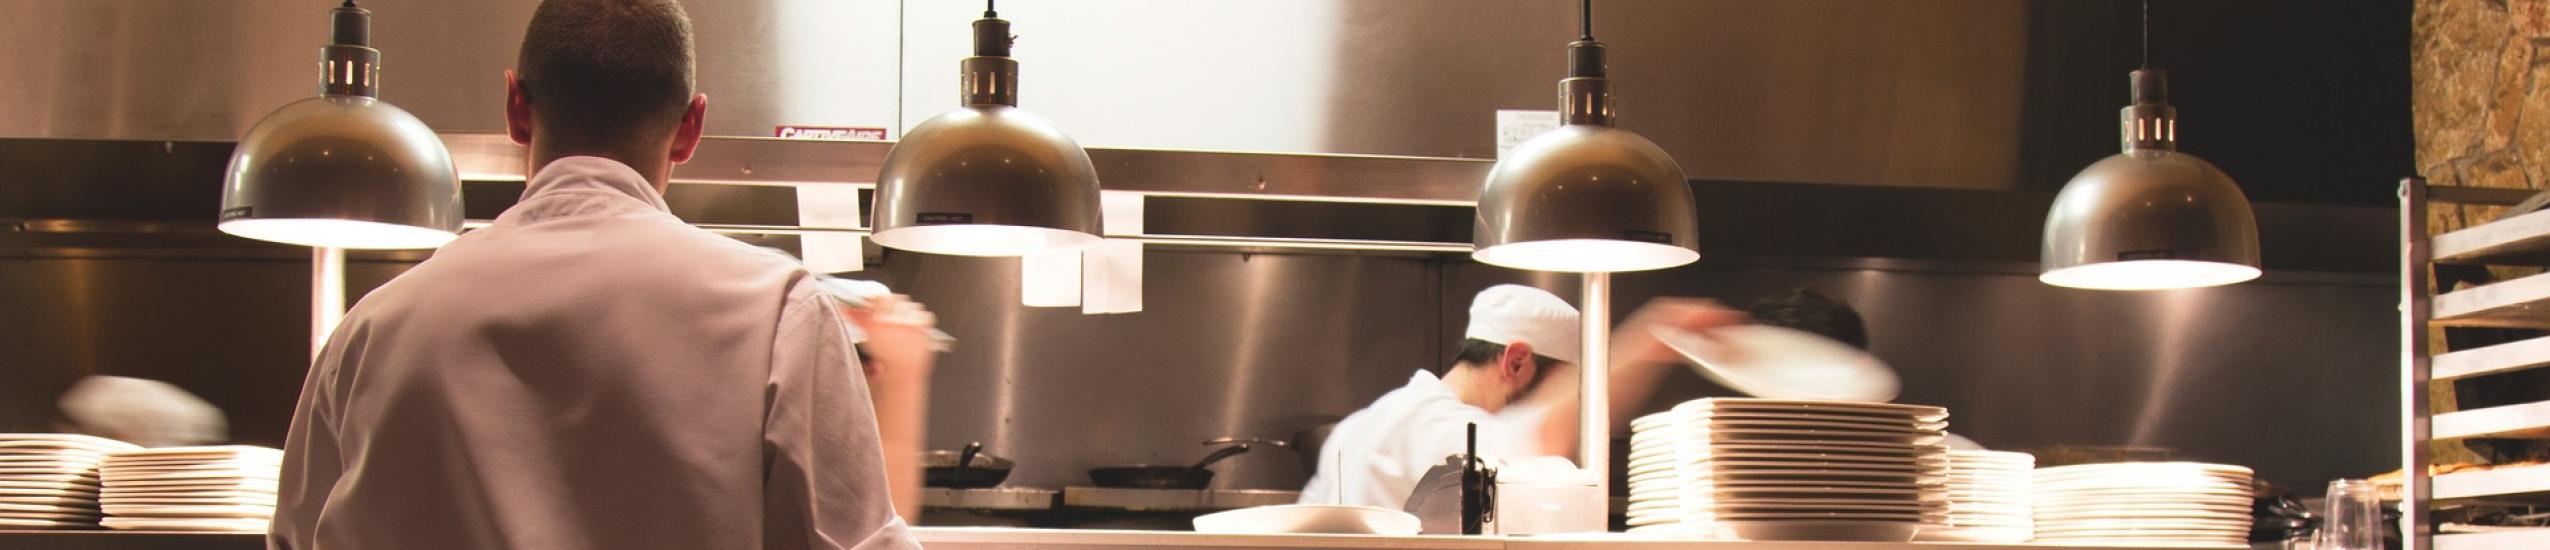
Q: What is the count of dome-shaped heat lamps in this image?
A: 4